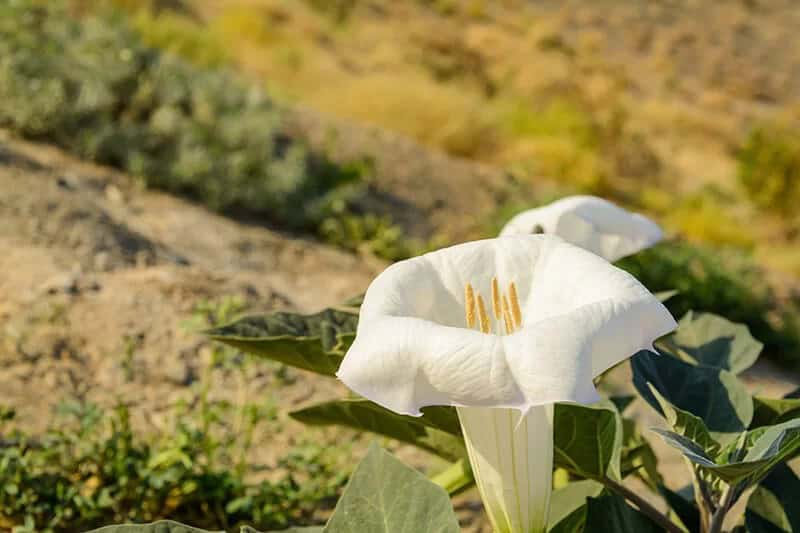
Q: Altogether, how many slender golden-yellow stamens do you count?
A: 5